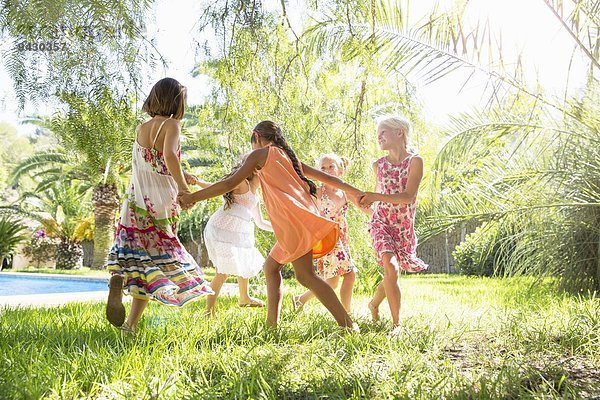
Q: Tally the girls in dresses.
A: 5